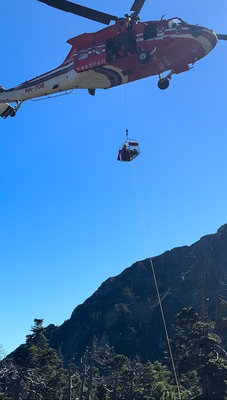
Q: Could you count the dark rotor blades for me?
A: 3